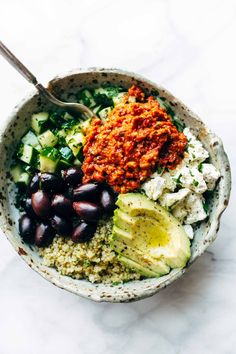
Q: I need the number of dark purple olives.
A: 13